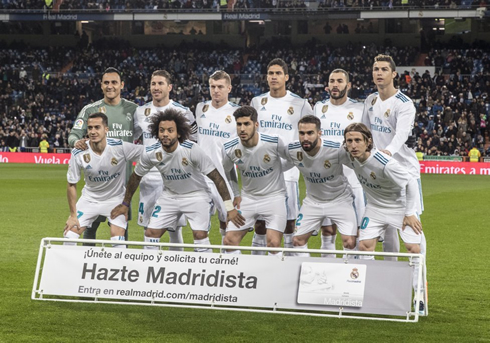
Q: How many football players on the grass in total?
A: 11